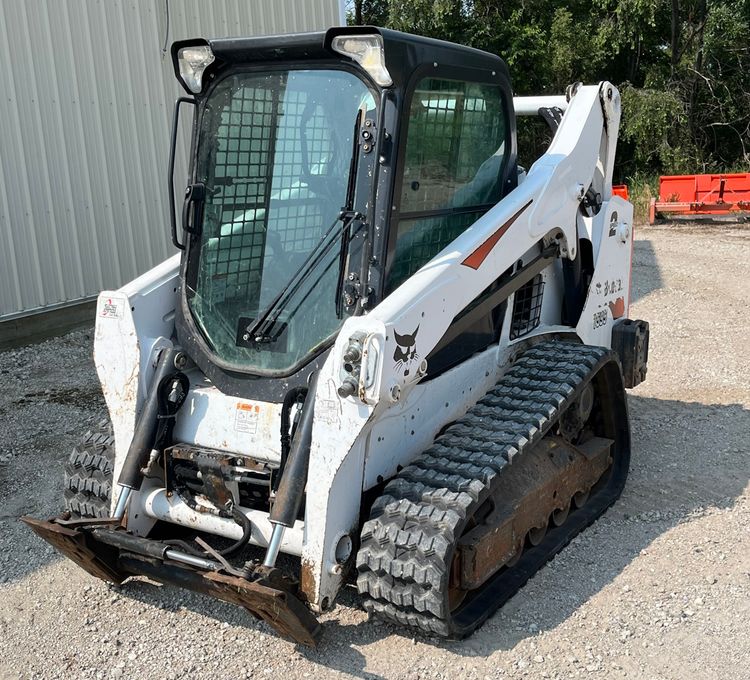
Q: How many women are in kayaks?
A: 0